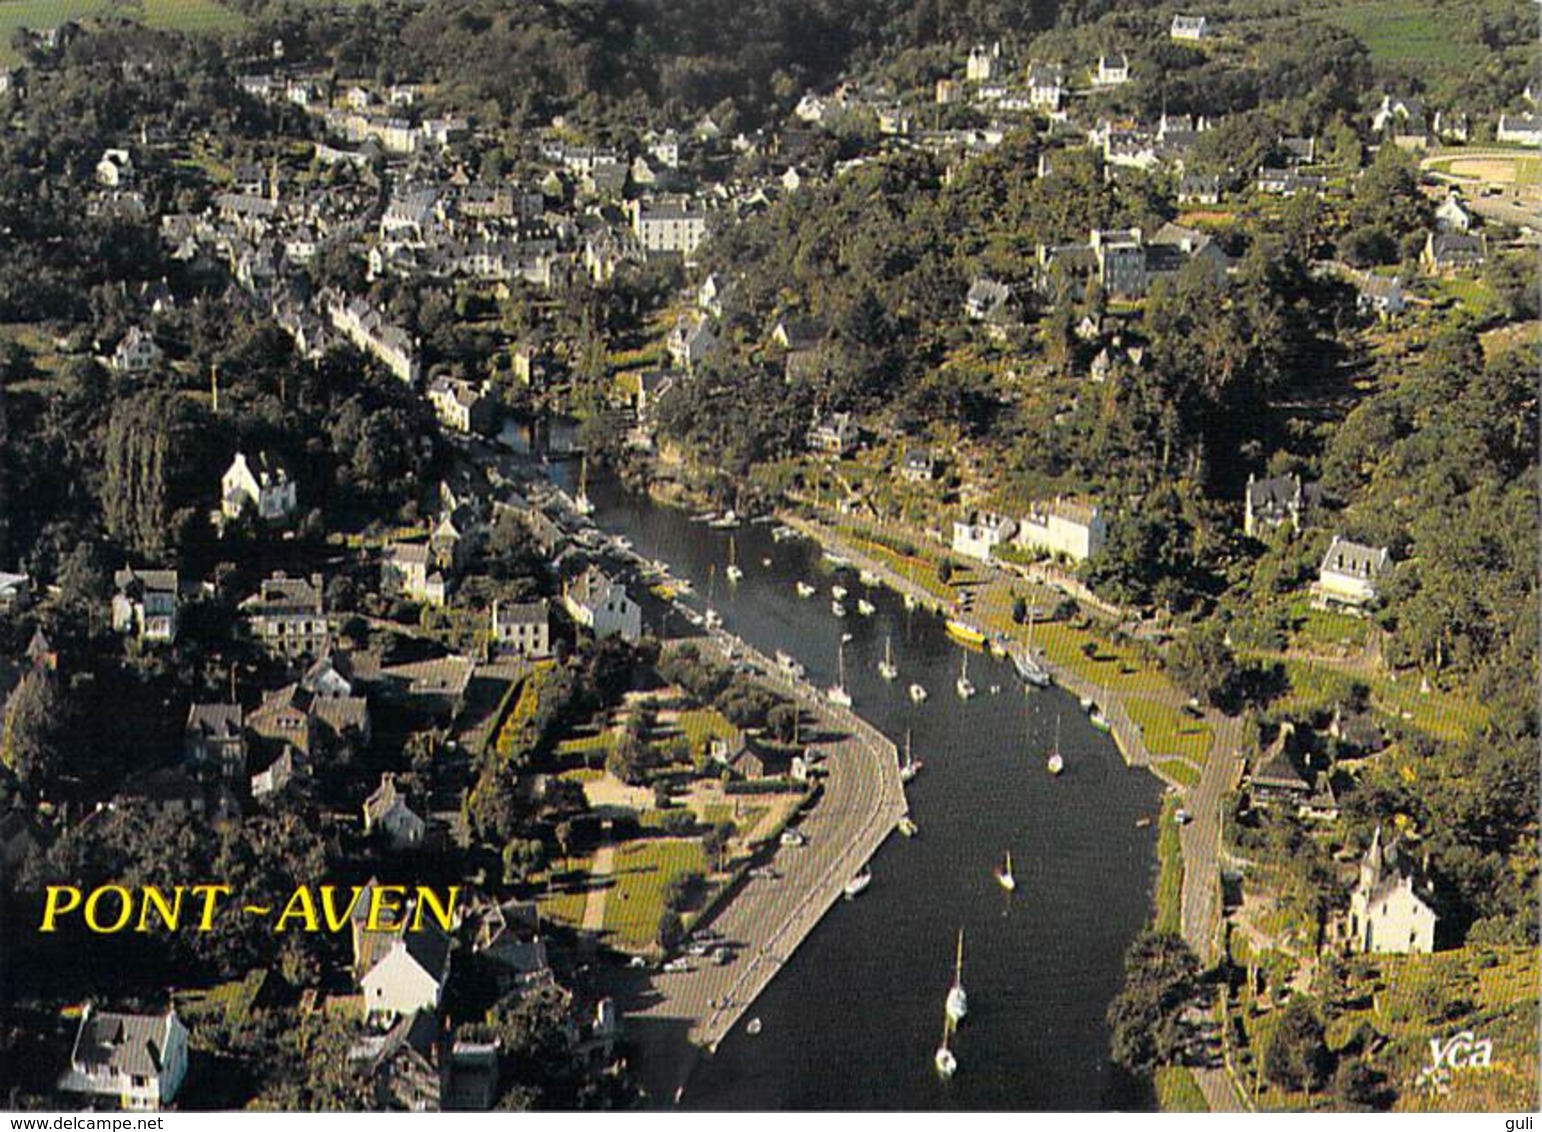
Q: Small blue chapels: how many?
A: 0